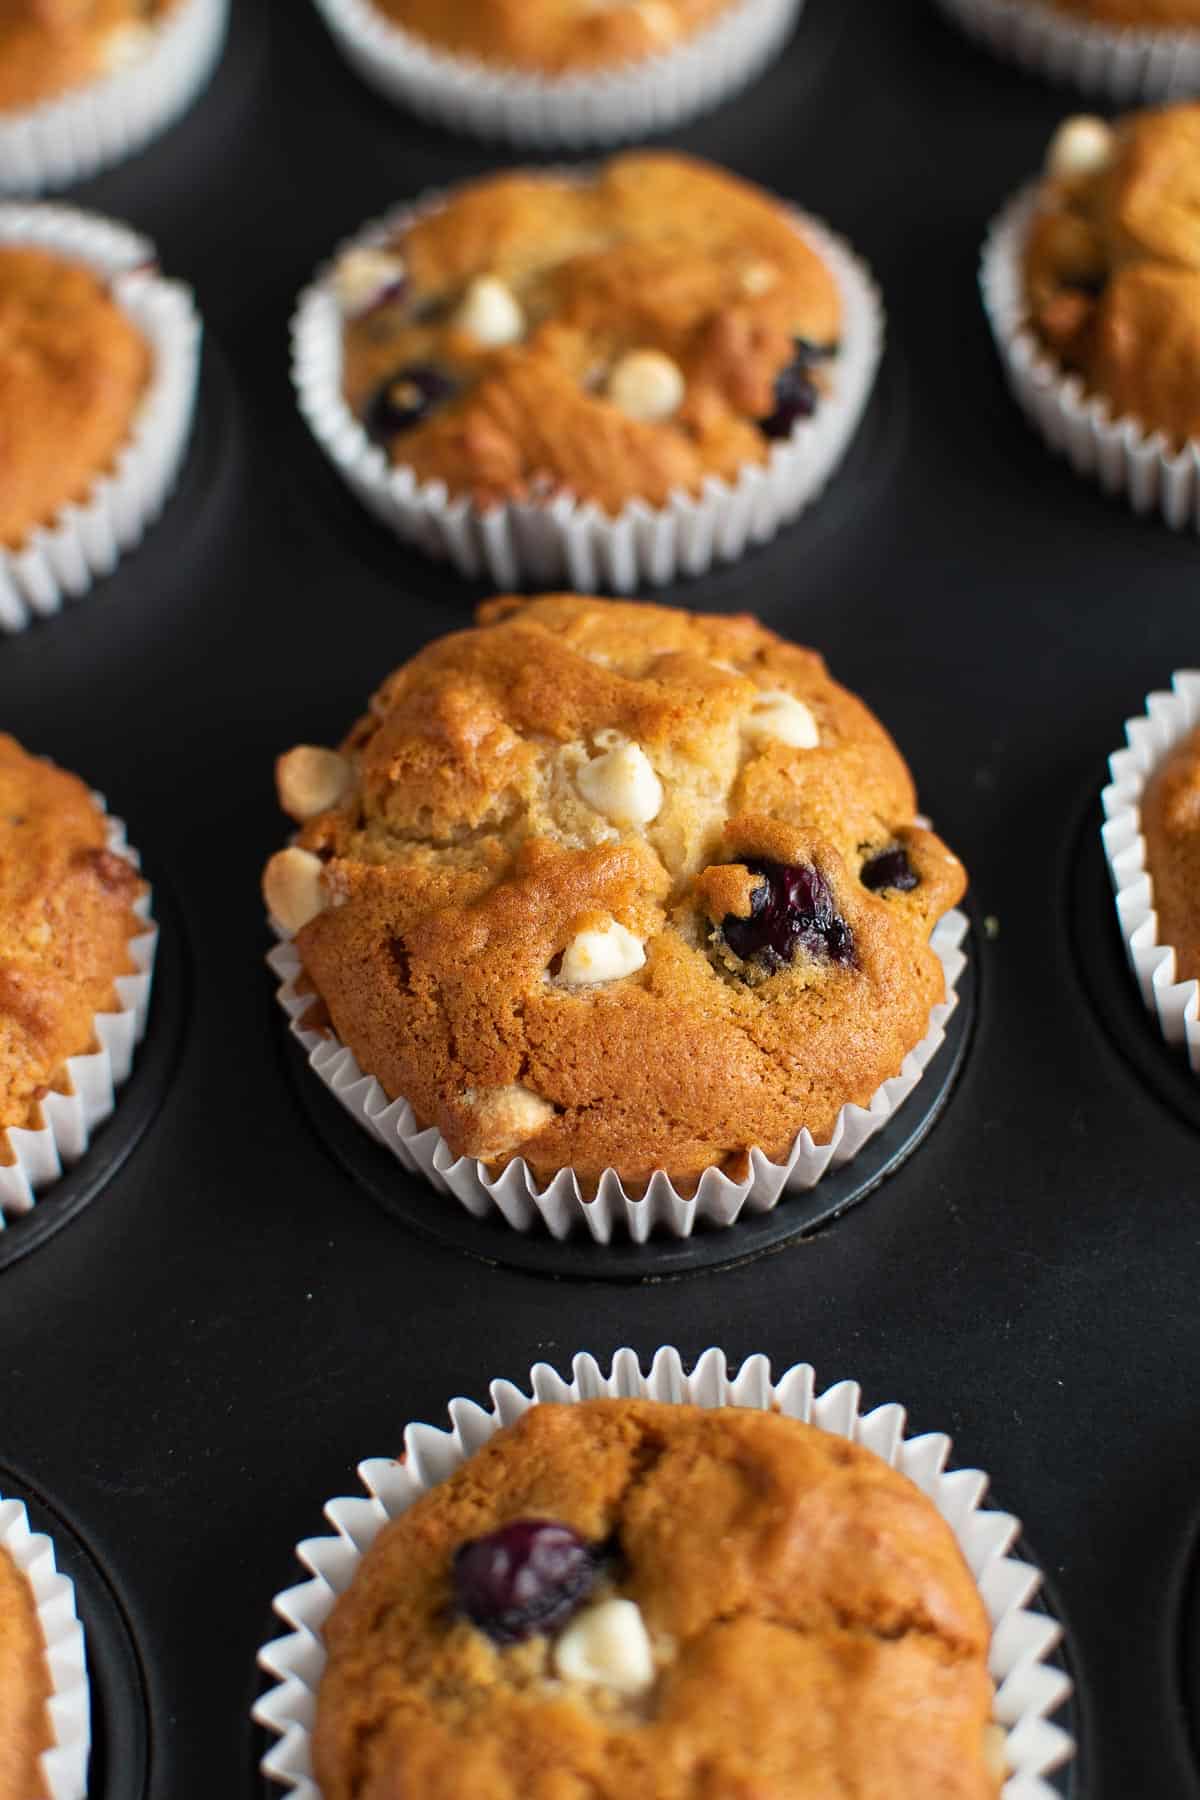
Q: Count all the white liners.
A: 11